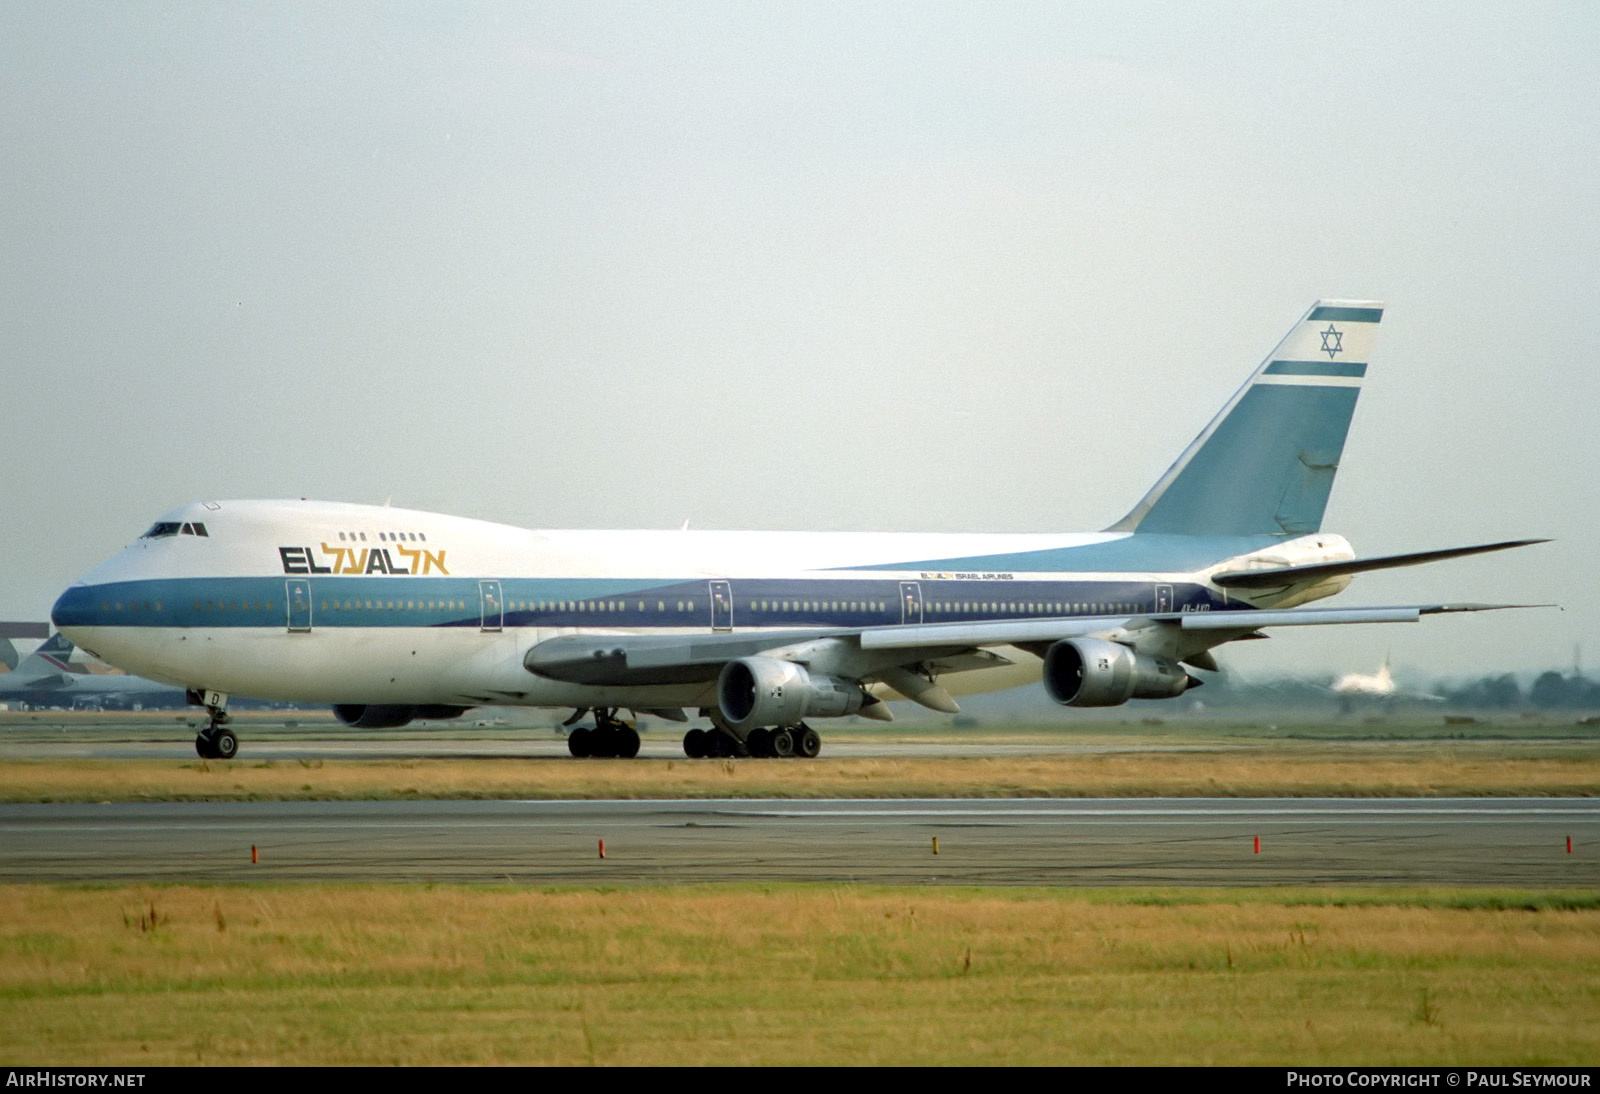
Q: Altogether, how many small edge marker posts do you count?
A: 5